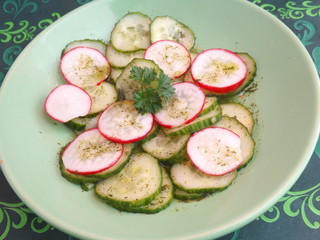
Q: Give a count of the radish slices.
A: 8